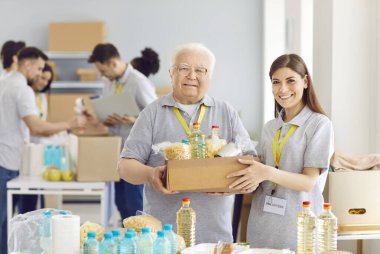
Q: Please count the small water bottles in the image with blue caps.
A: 8